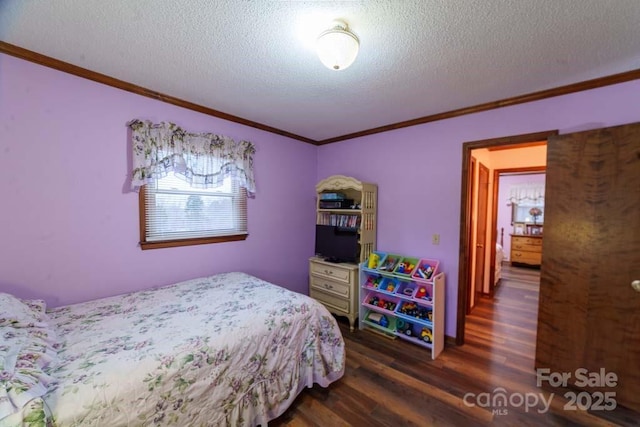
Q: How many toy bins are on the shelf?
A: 12